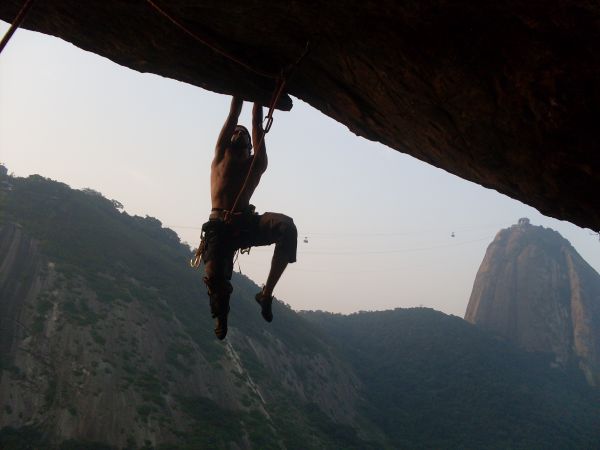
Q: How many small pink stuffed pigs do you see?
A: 0